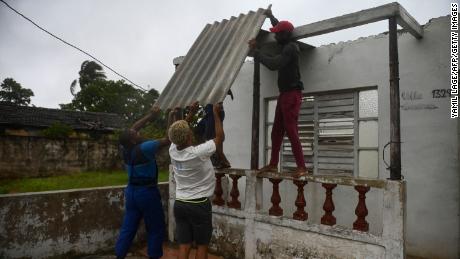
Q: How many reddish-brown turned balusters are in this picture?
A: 6